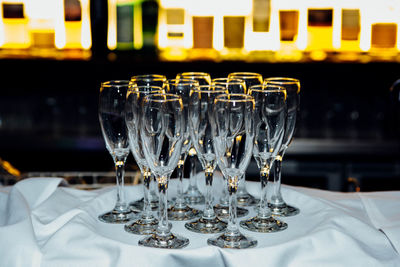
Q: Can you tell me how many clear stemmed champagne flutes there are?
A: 12